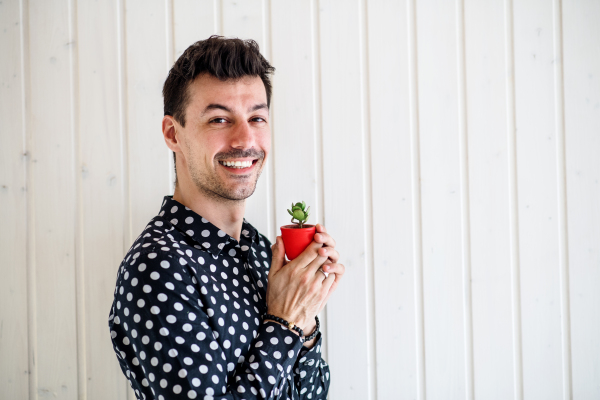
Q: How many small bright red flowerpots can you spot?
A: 1